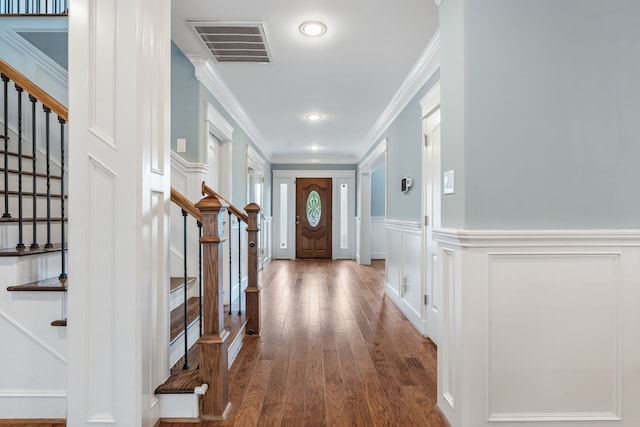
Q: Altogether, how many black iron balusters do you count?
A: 9